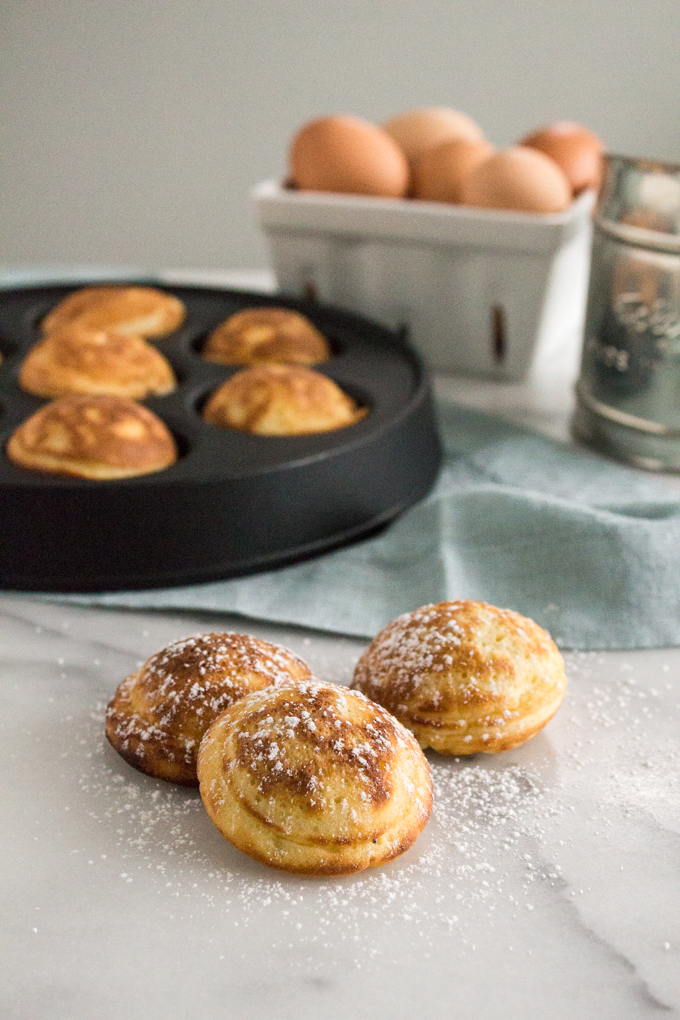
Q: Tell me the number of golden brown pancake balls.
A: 8